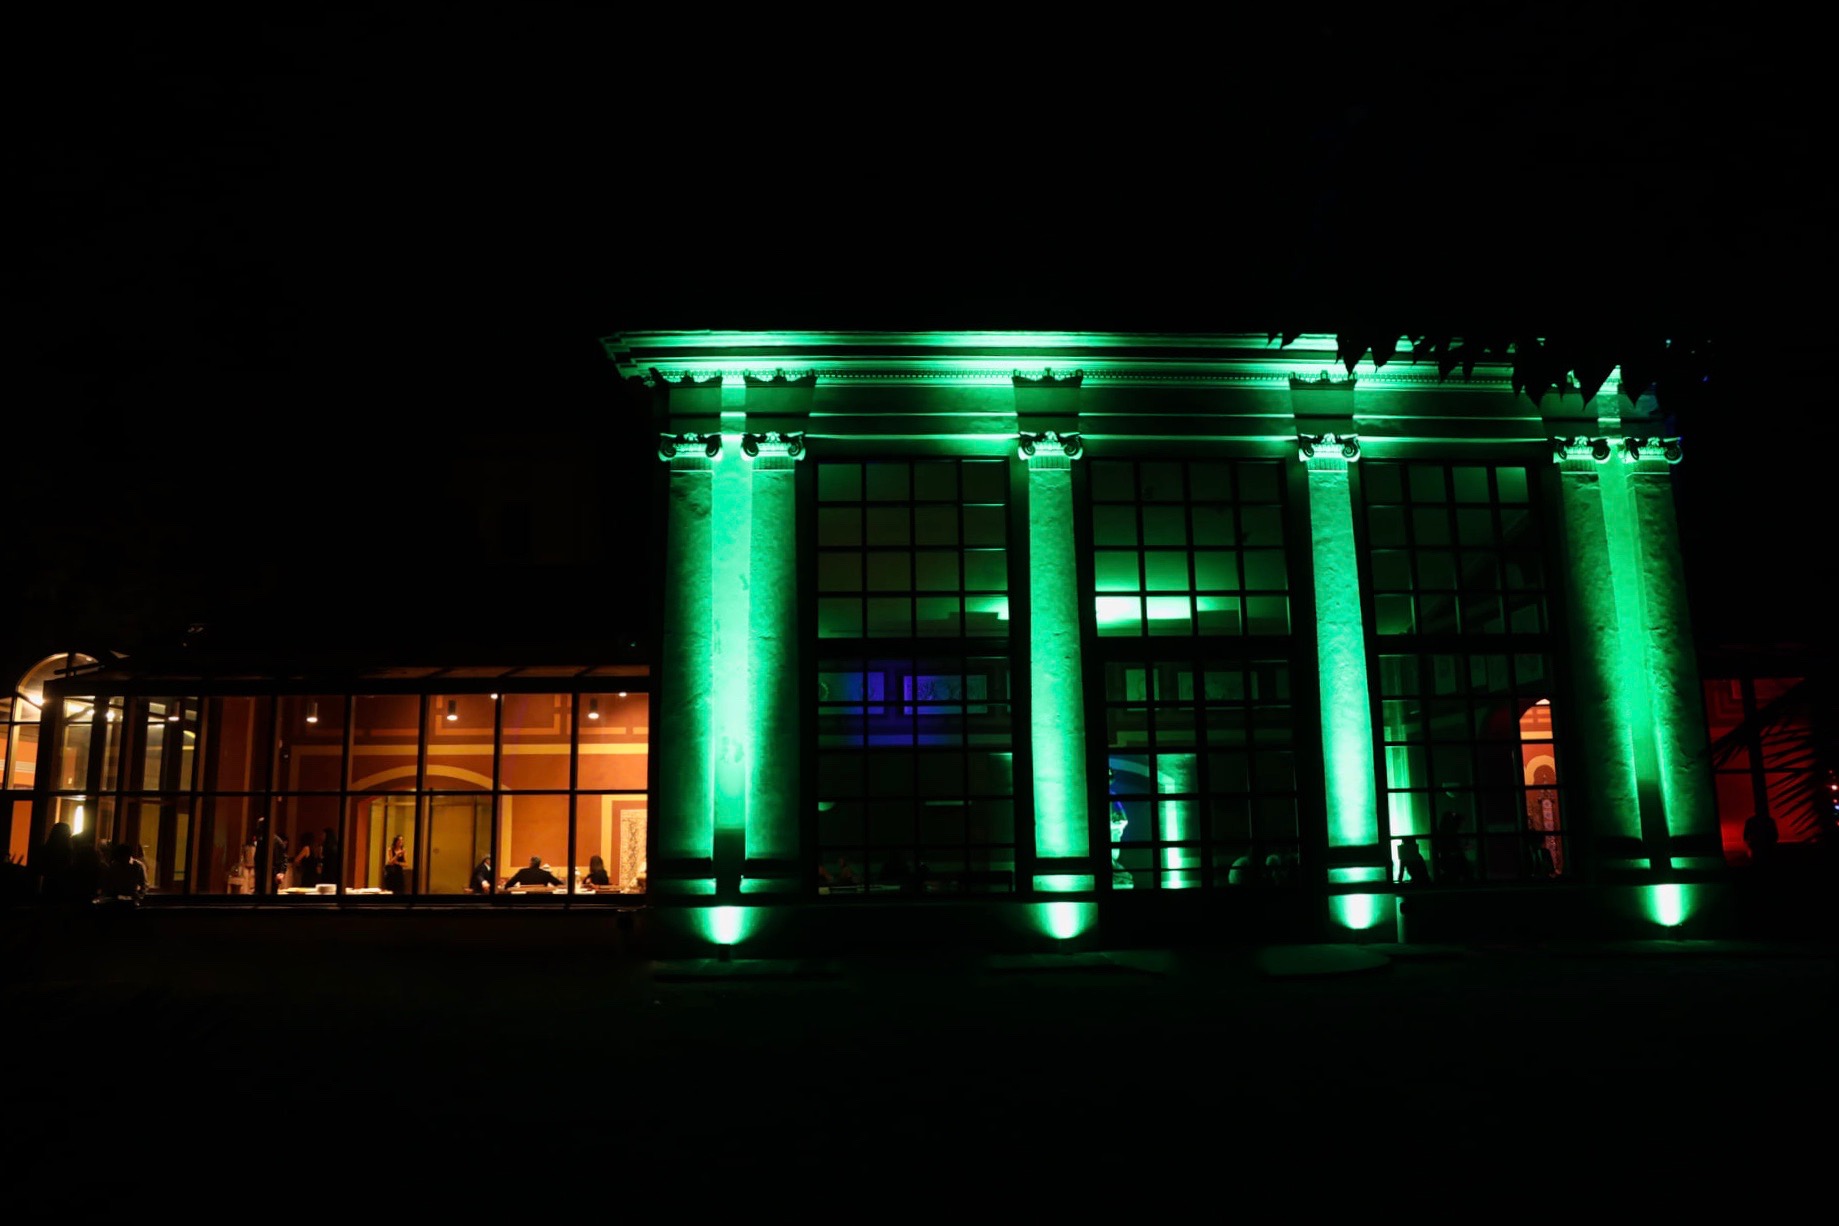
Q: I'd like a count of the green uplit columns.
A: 6